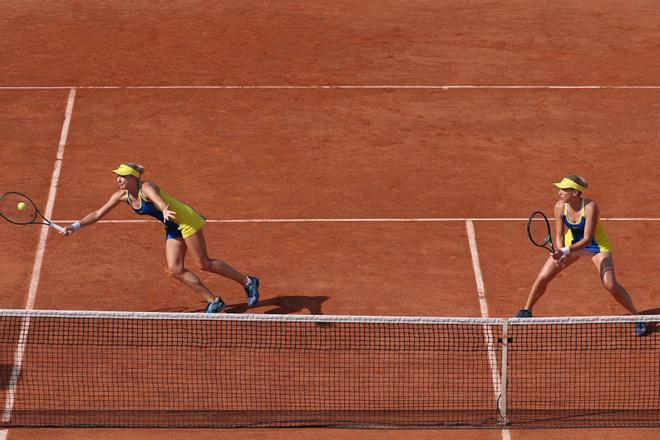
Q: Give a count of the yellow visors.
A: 2